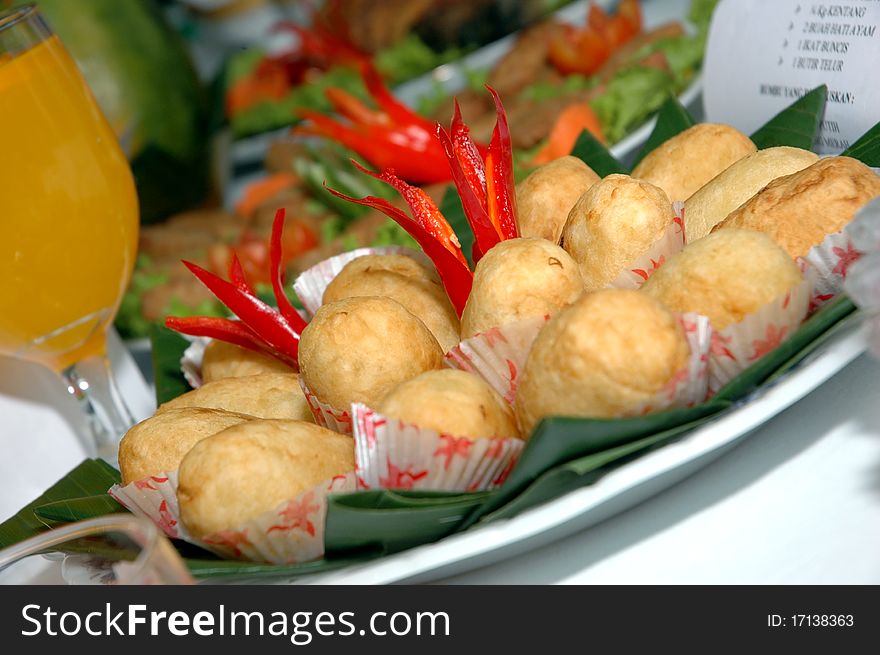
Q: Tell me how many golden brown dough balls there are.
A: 15